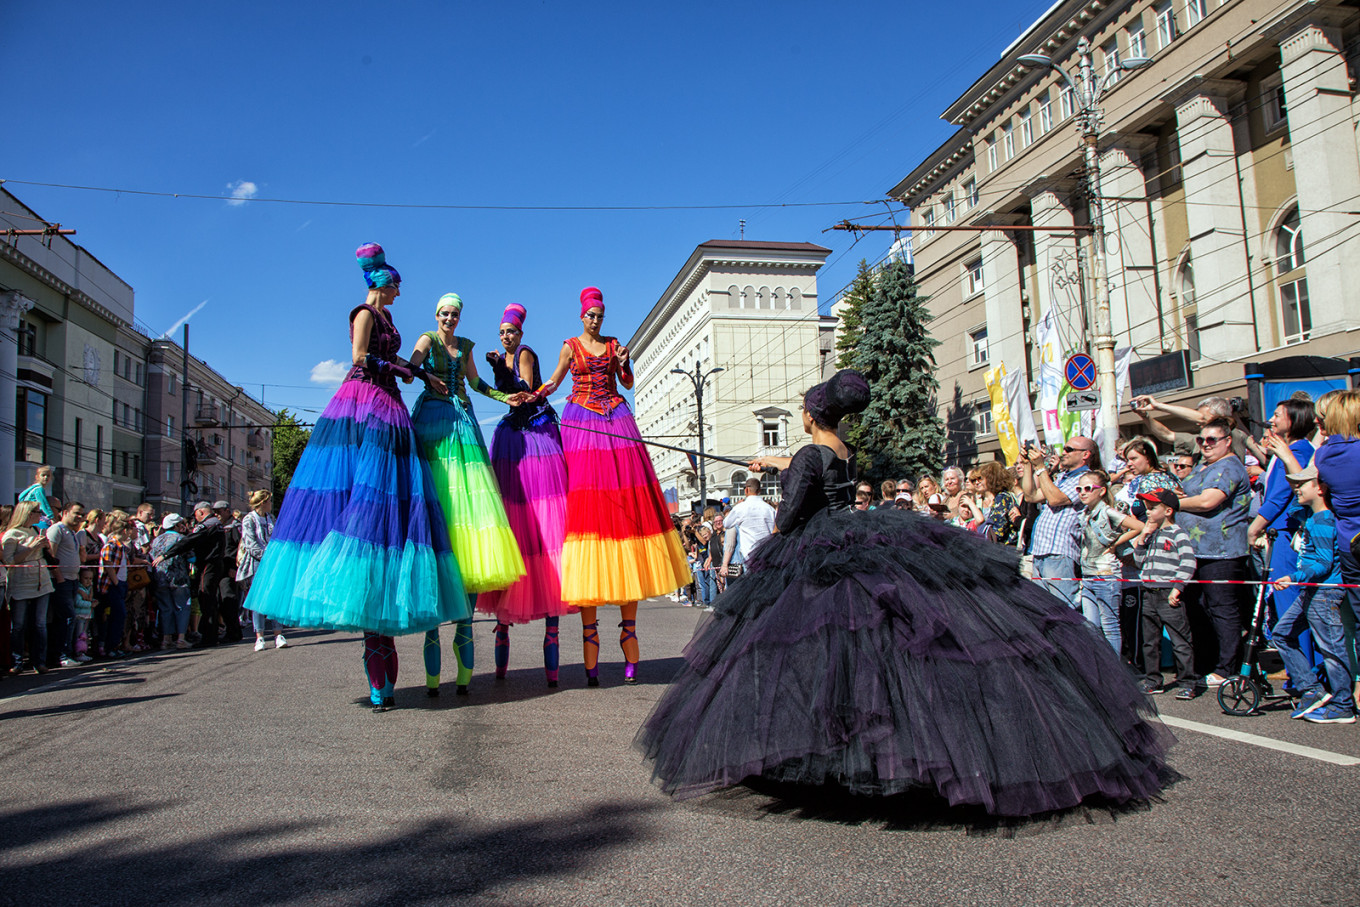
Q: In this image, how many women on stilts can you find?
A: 4